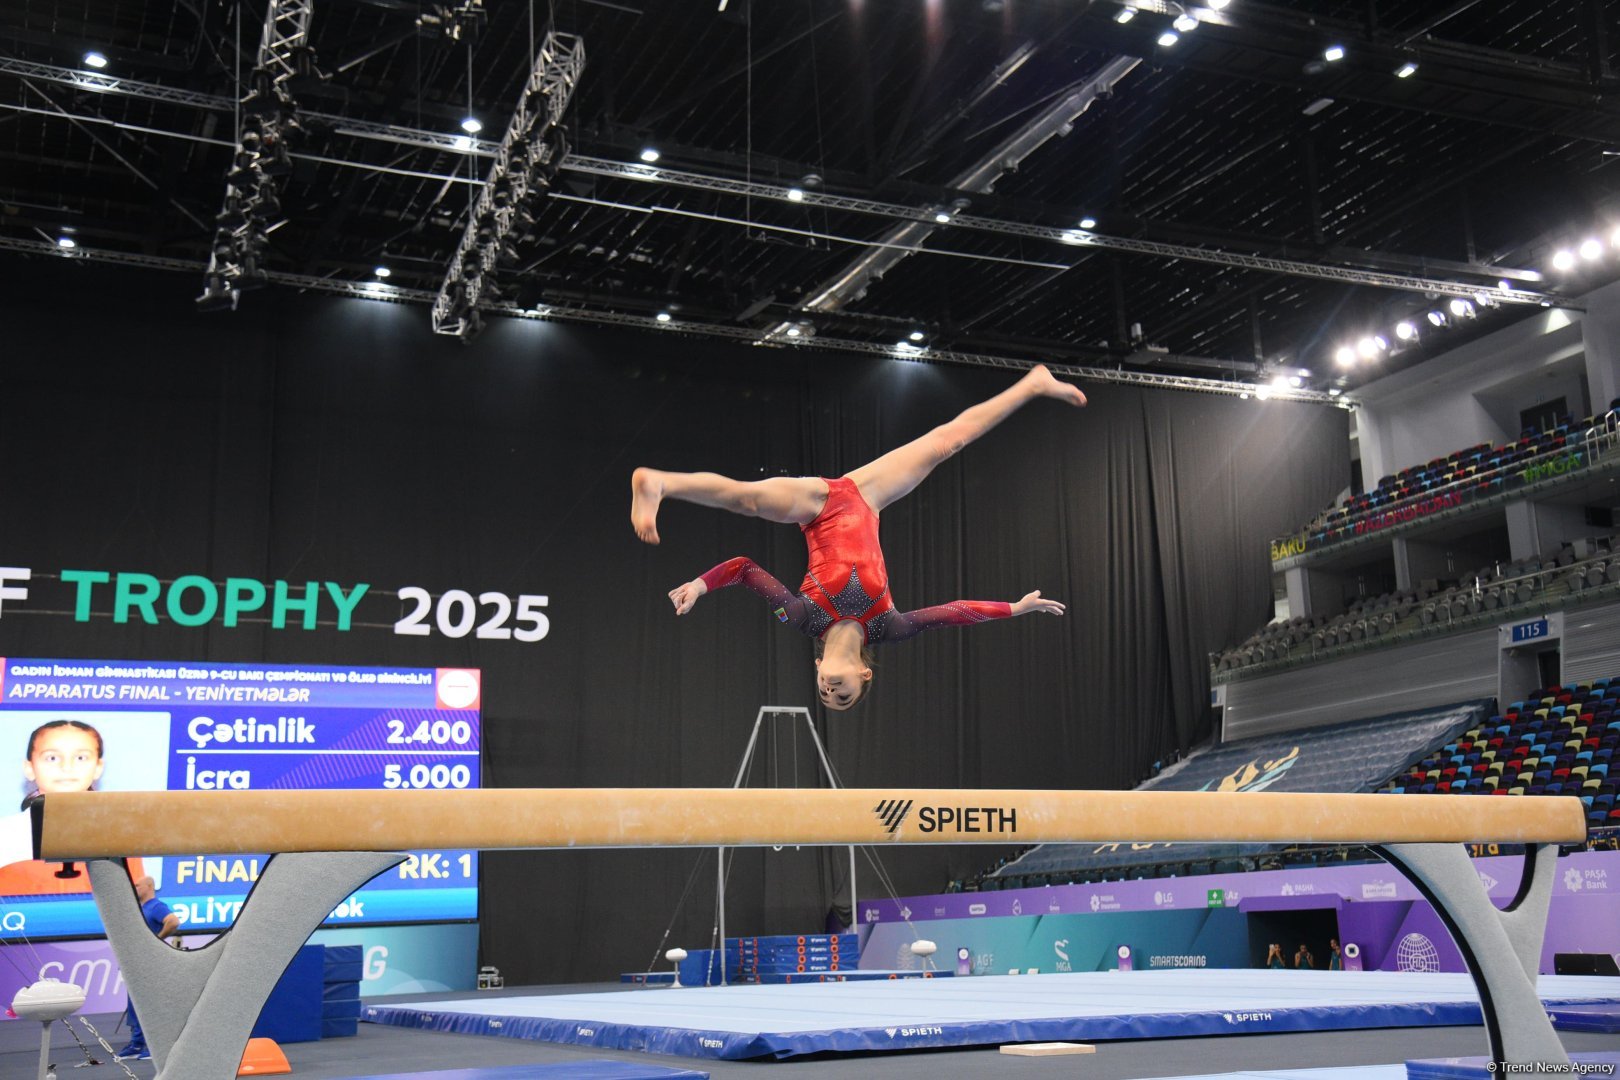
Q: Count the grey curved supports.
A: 2